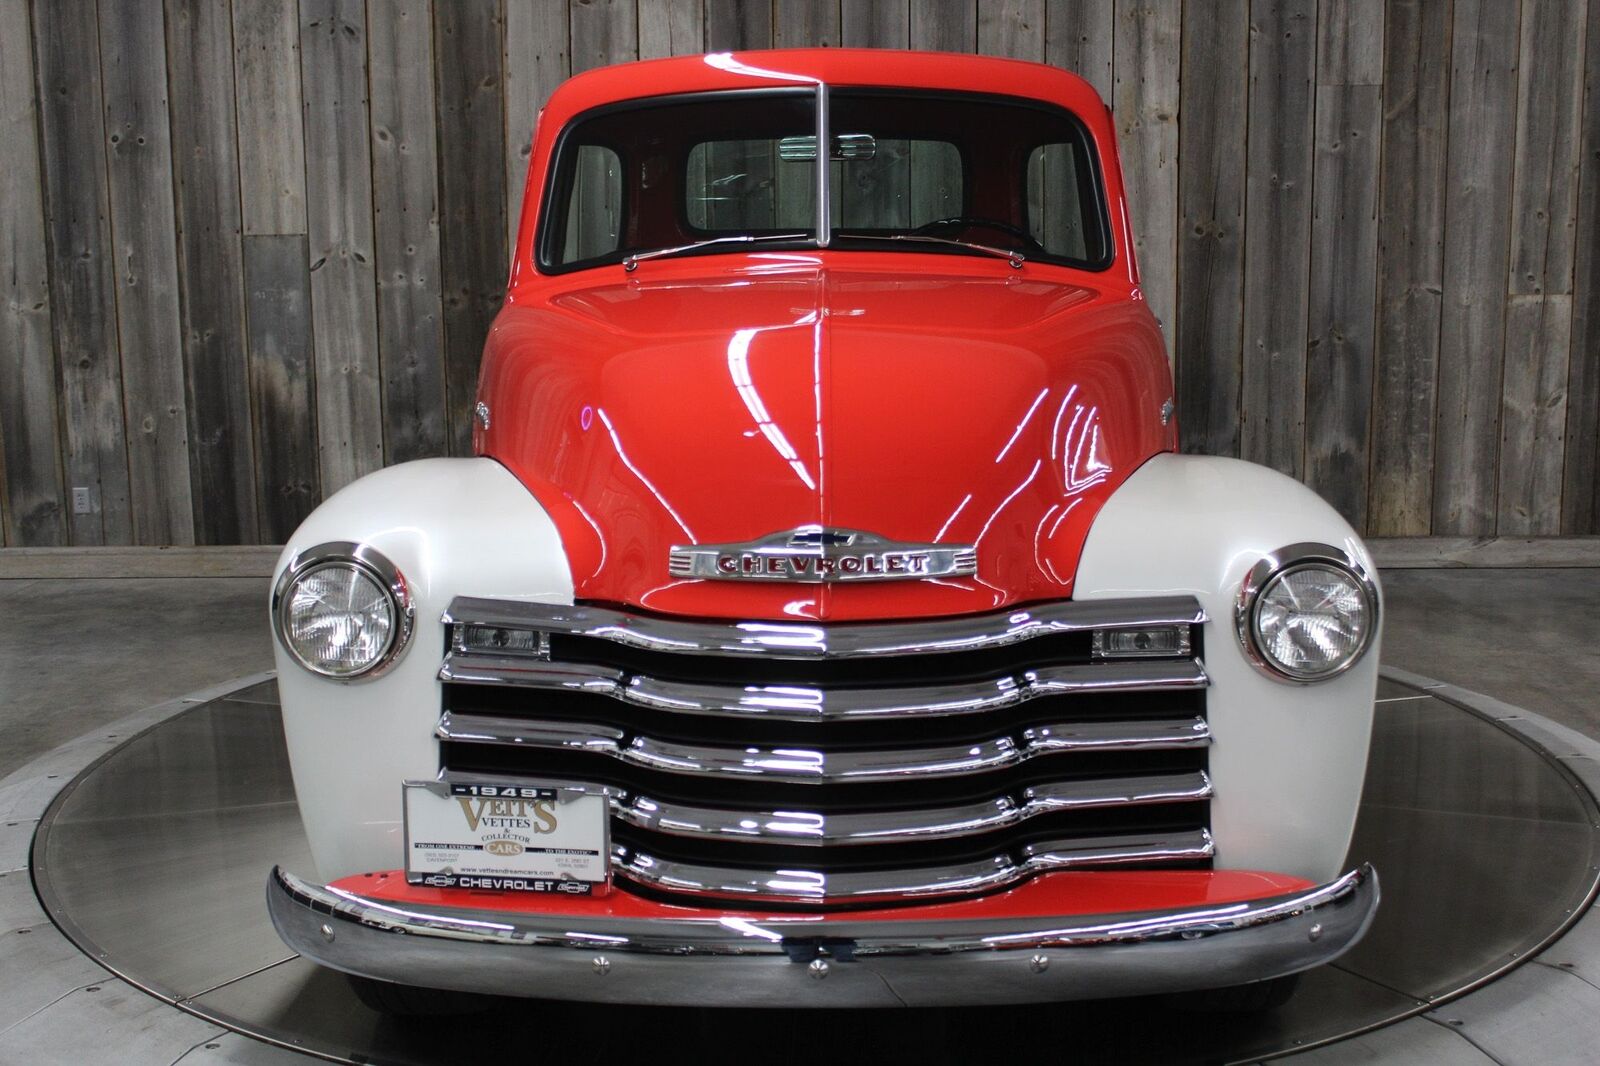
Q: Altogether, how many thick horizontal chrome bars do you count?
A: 5